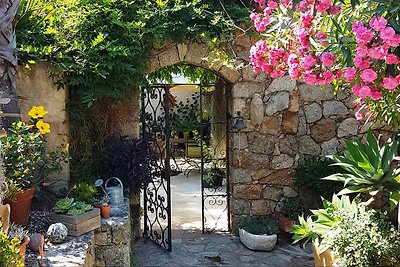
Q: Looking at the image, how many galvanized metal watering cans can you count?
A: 1